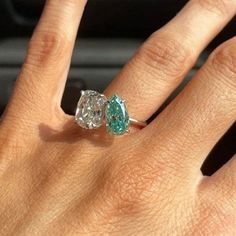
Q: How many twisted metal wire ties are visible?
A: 0